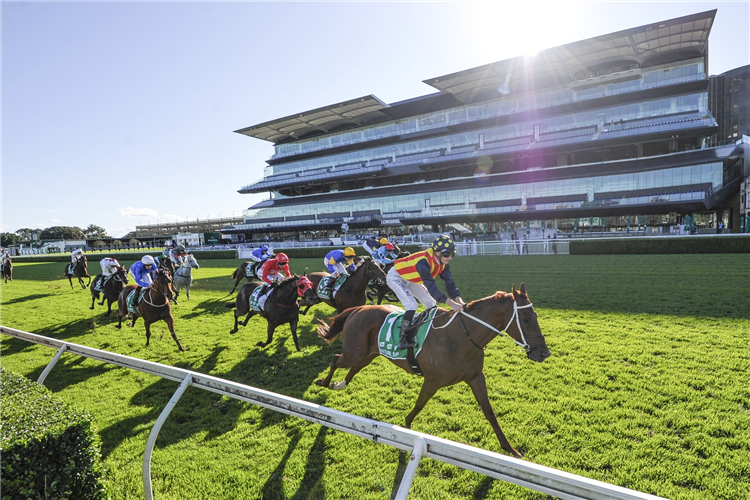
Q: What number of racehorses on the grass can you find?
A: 12